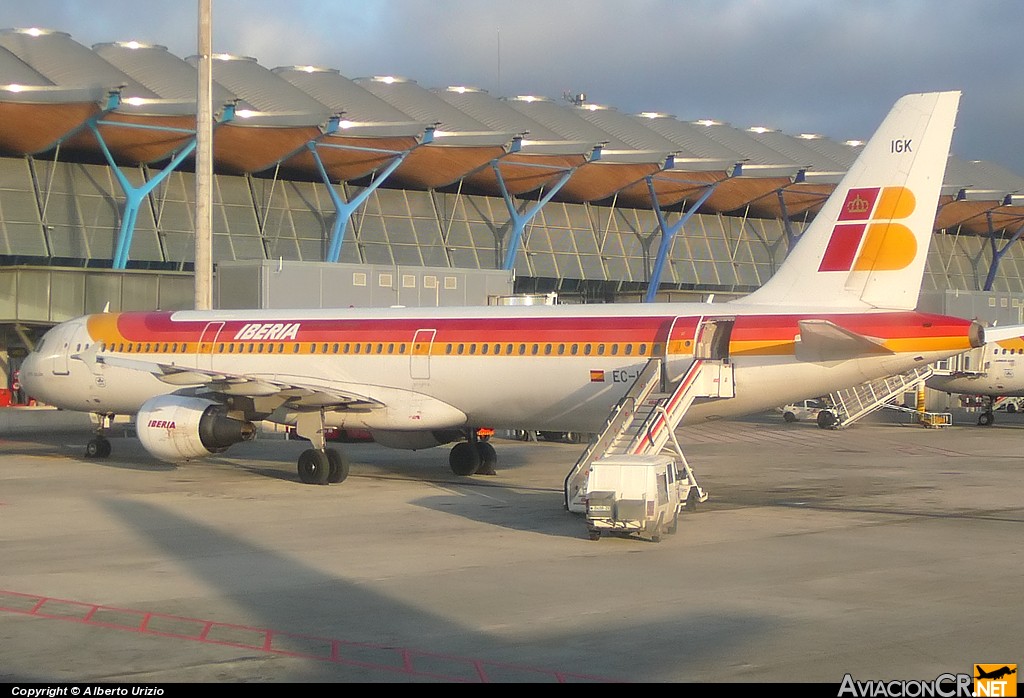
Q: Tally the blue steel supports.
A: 6